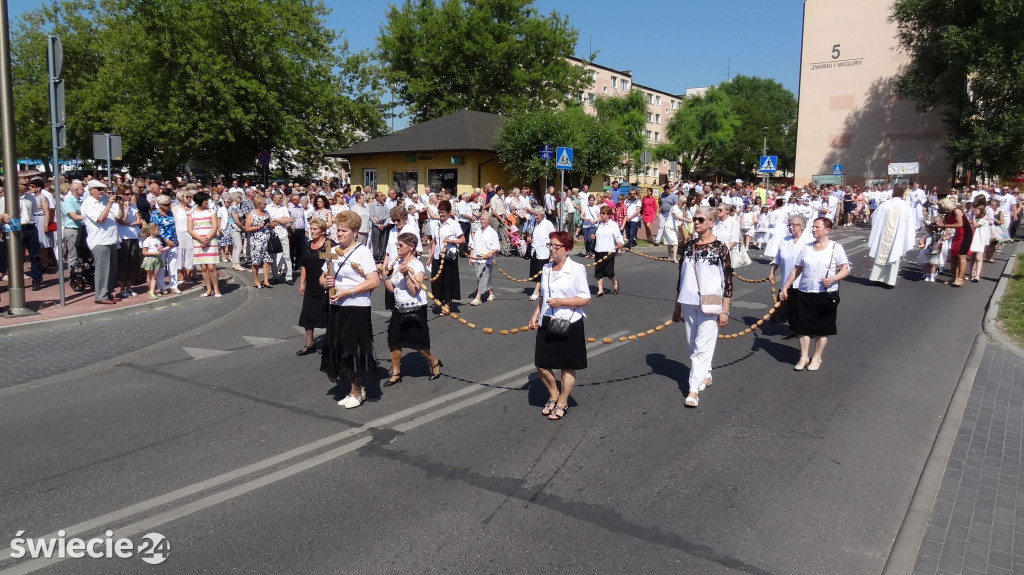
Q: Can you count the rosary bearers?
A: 13